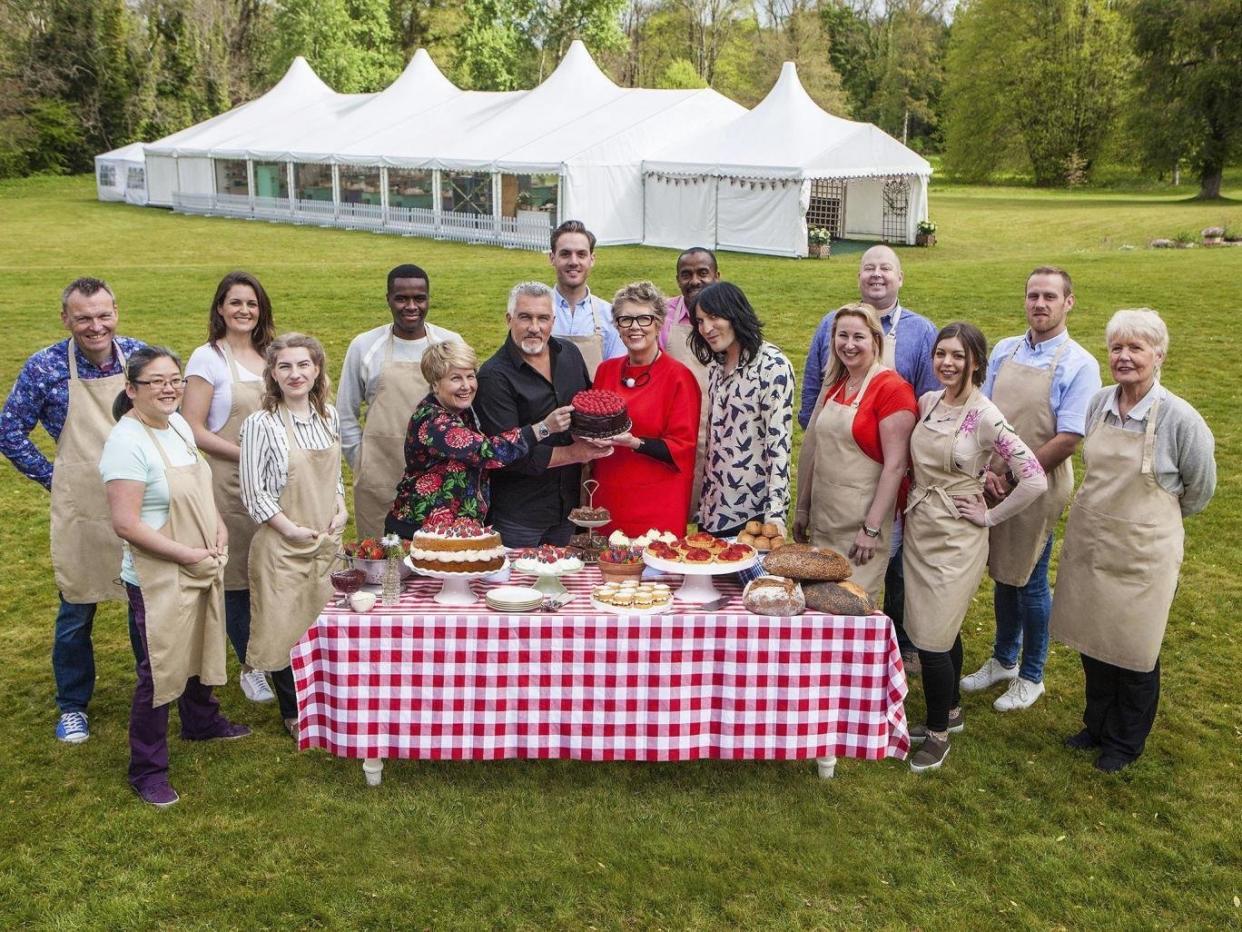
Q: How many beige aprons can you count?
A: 12